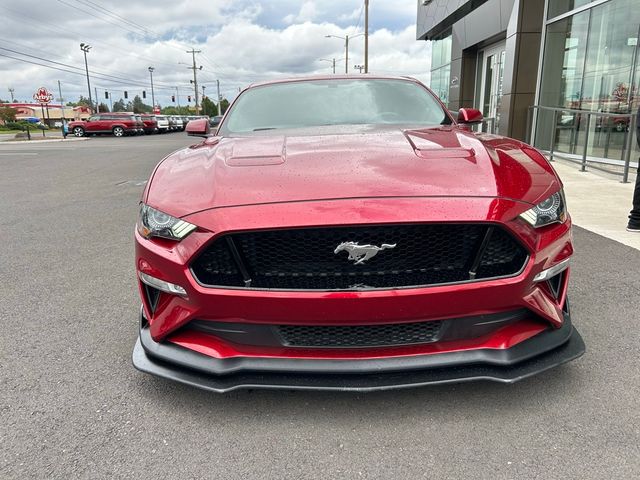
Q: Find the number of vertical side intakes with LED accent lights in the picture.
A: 2